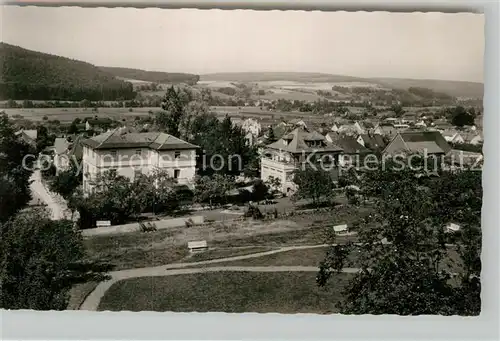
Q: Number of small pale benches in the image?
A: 4